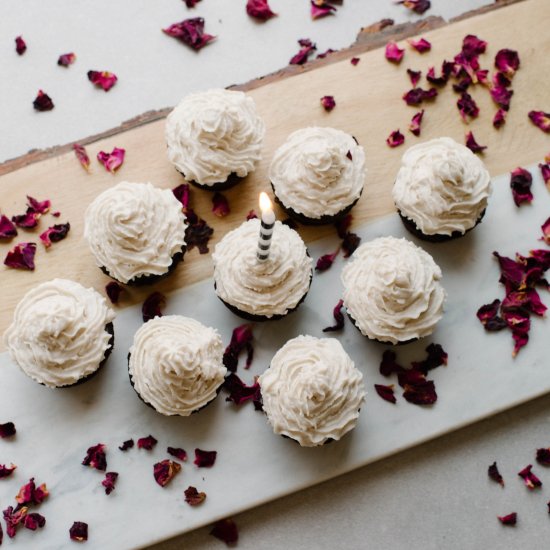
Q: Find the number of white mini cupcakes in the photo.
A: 9